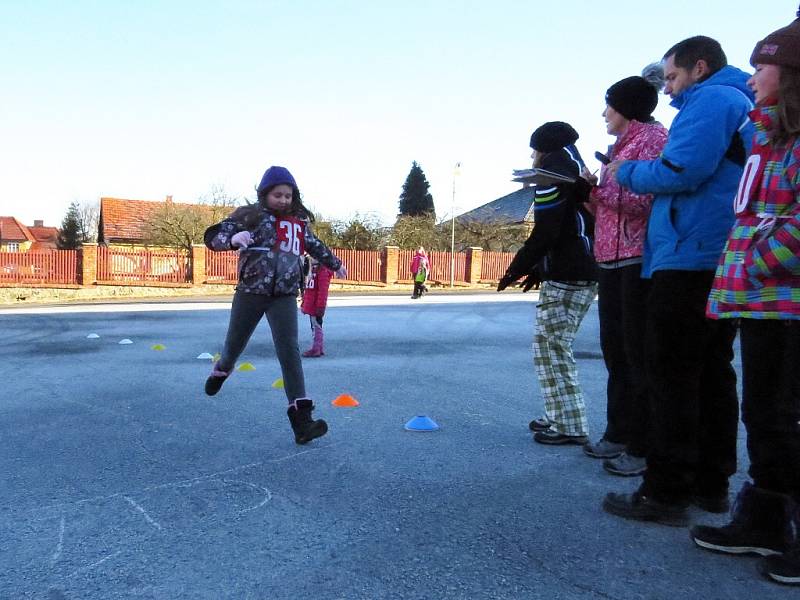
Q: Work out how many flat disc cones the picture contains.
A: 9